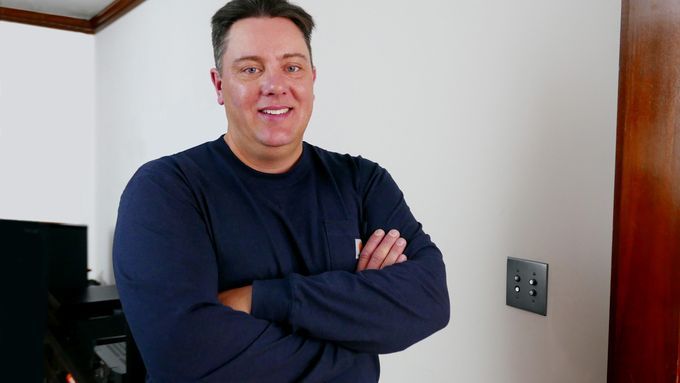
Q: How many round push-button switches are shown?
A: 4